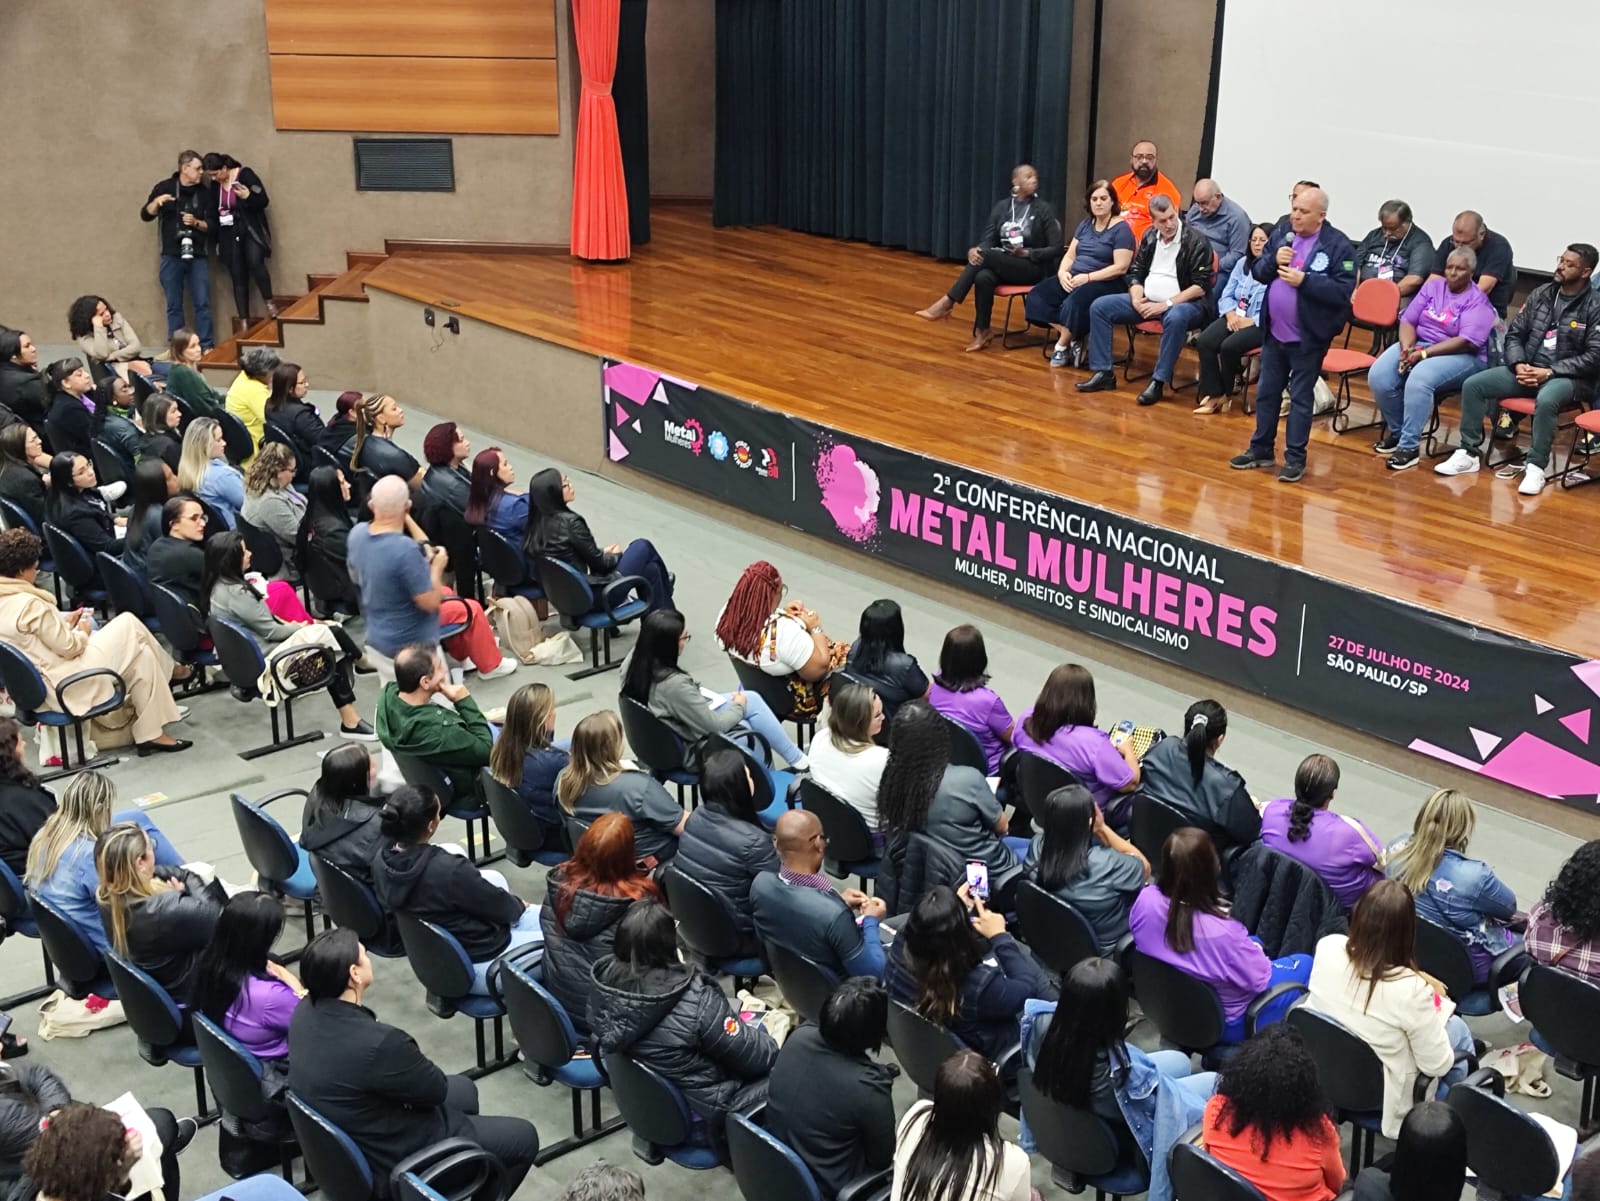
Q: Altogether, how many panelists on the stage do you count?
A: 12